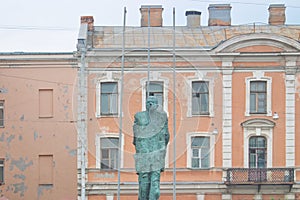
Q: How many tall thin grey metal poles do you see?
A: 3